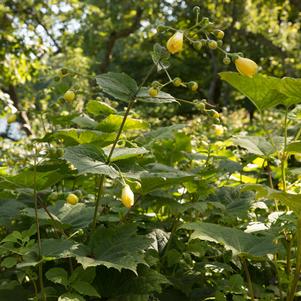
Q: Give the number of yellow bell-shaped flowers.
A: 3